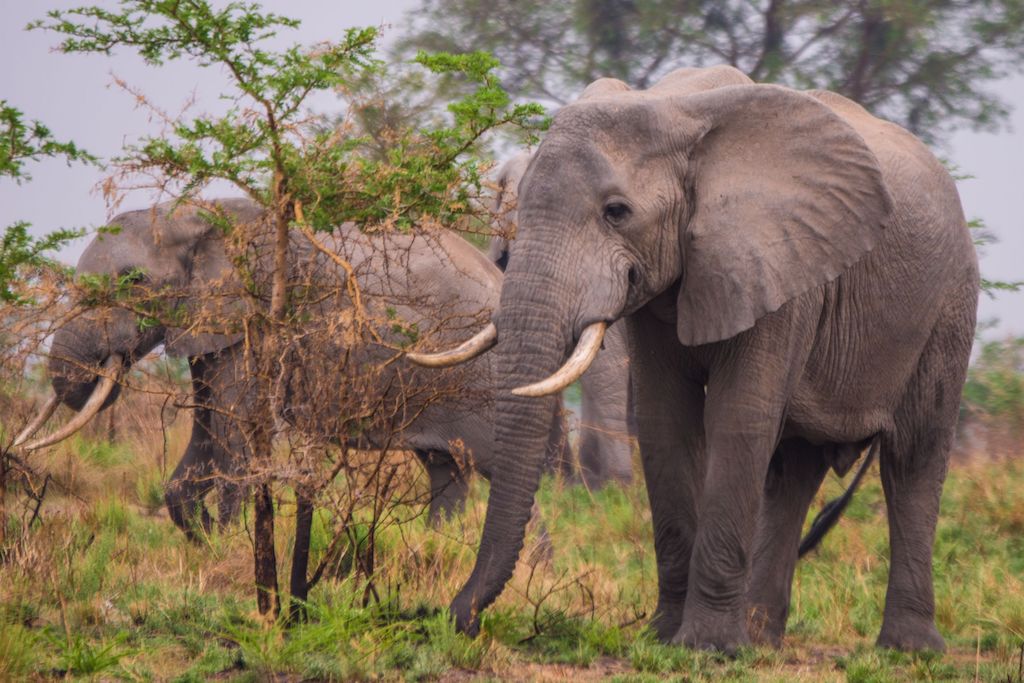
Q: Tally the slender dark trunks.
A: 2